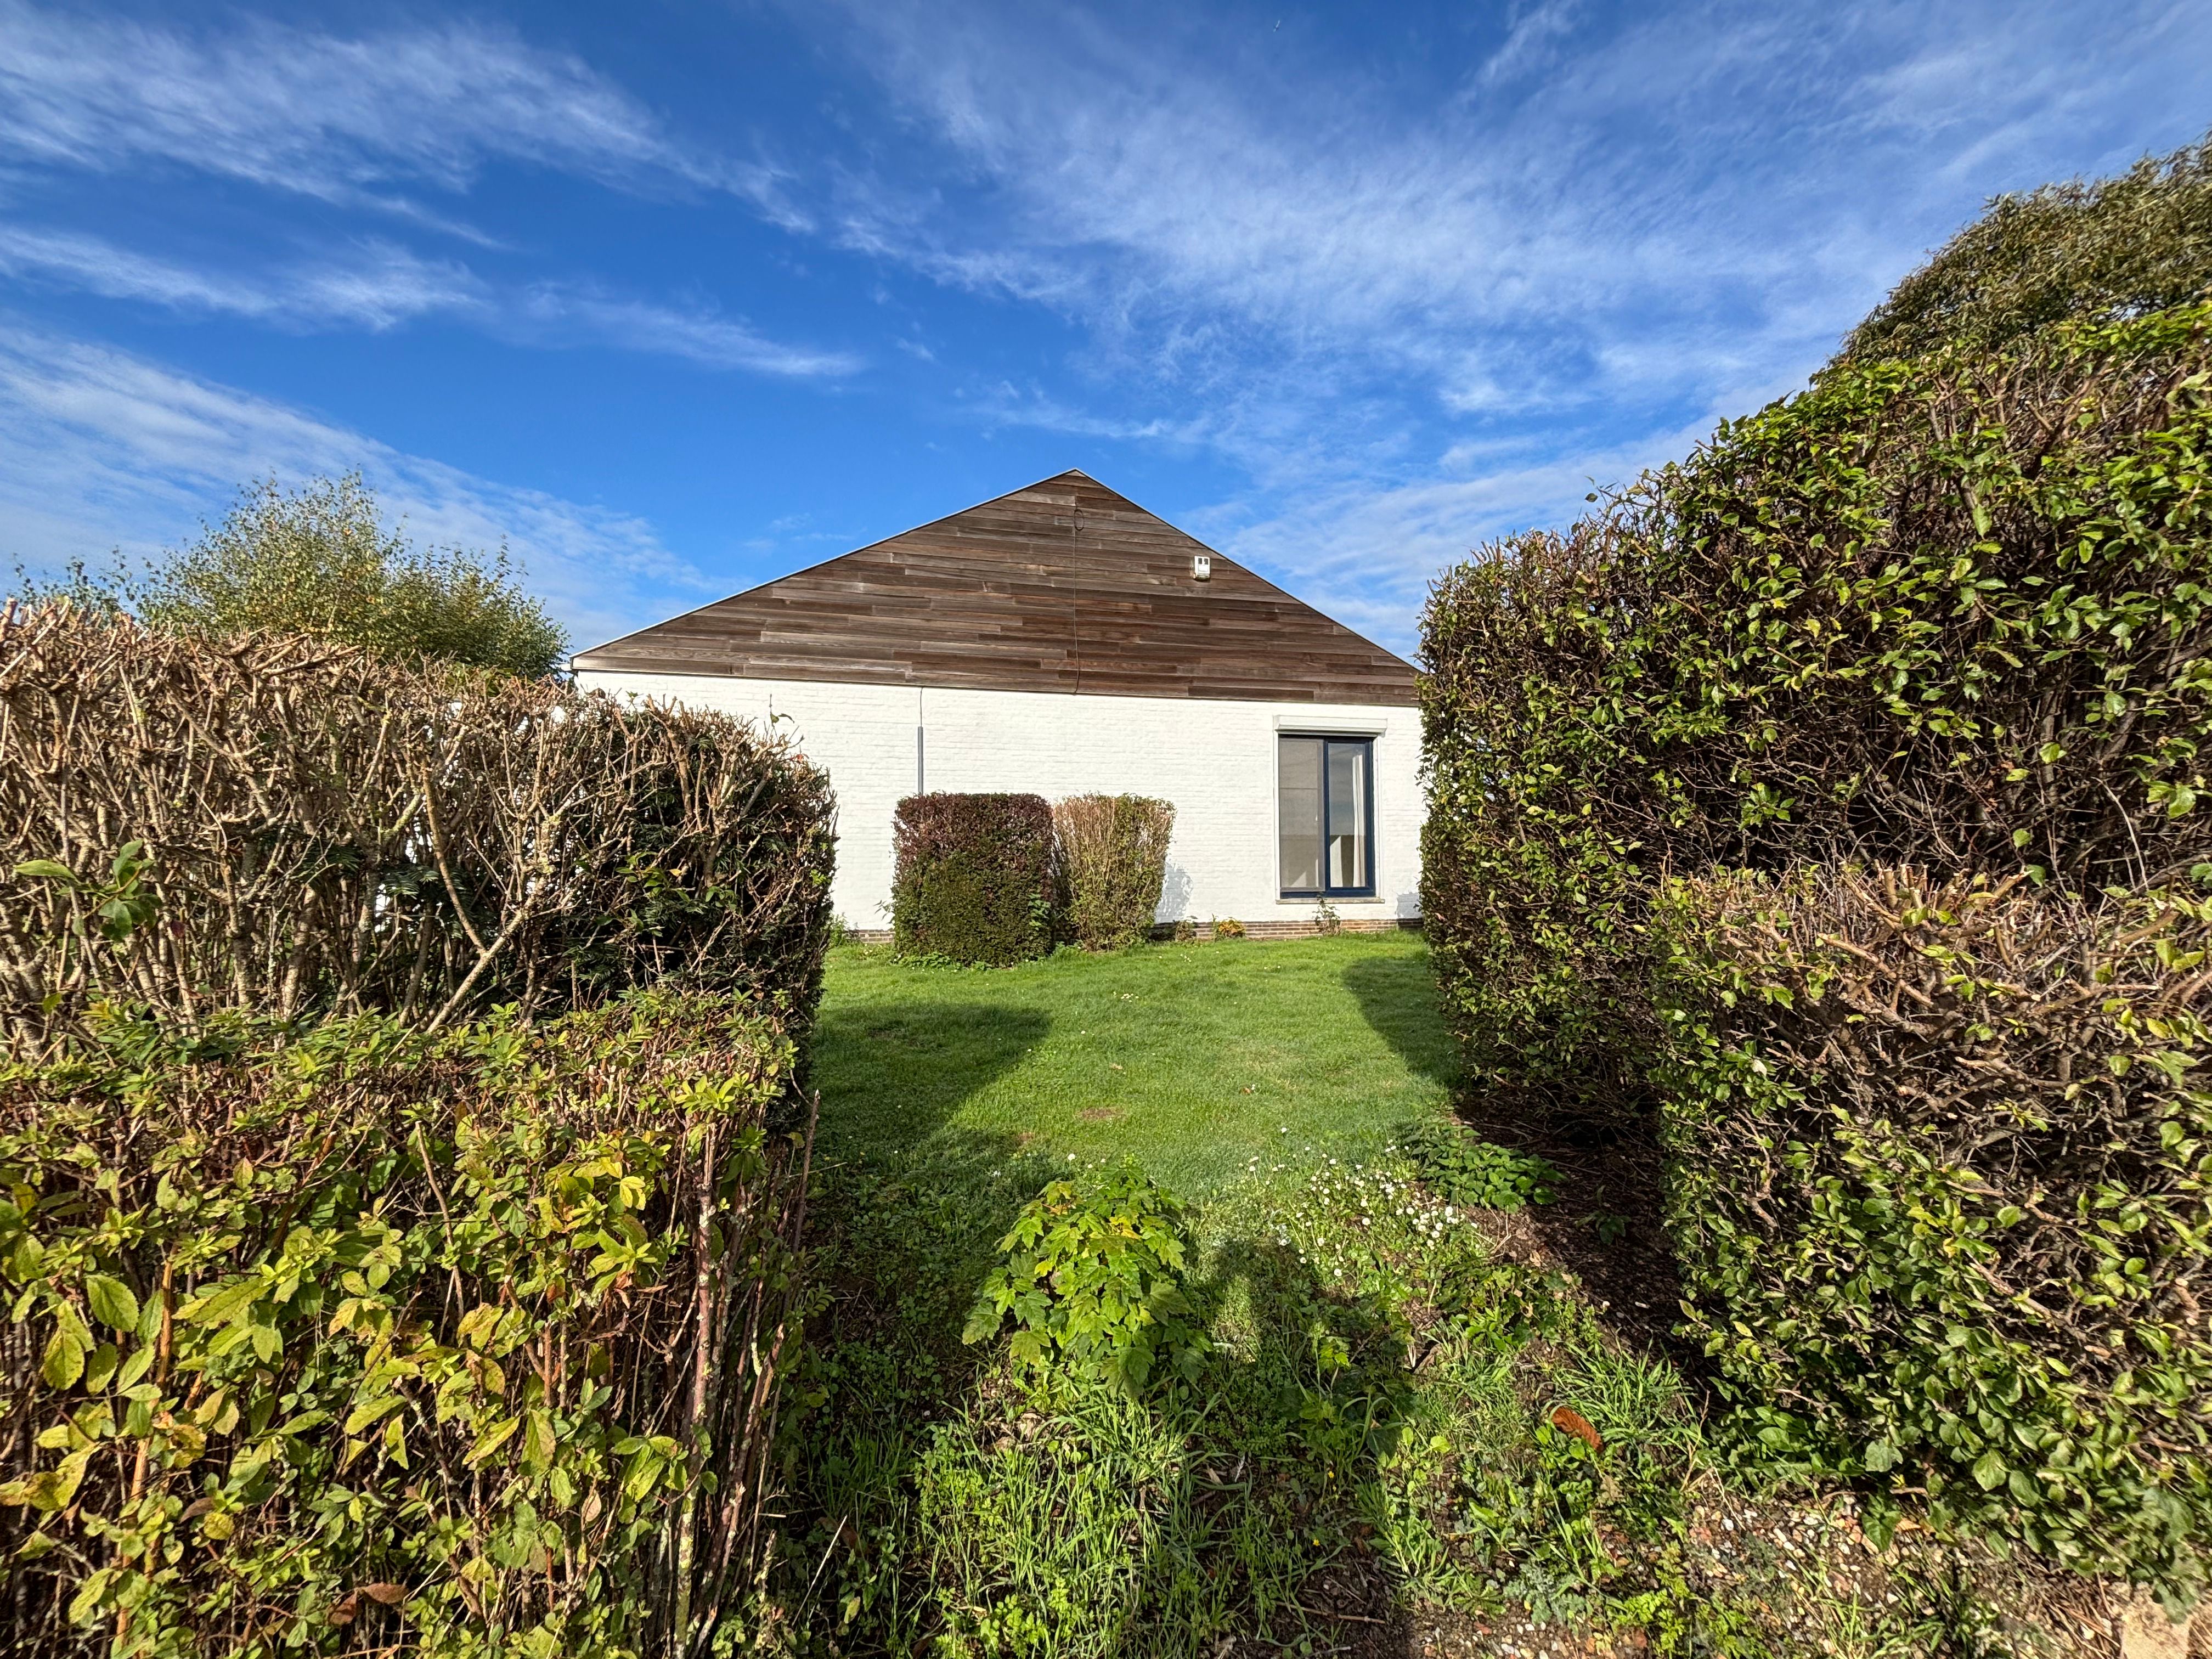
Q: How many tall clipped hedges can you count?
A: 2